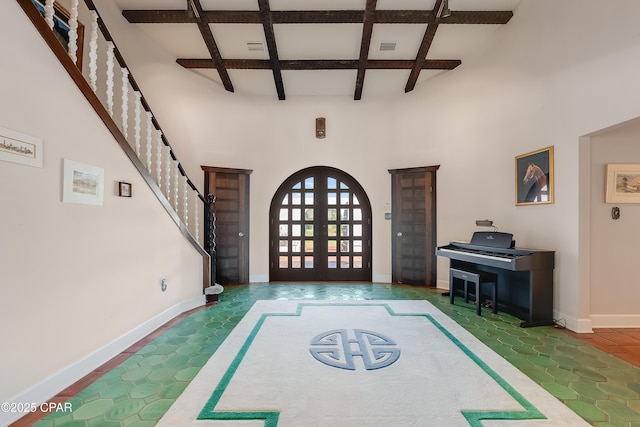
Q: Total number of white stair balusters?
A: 12